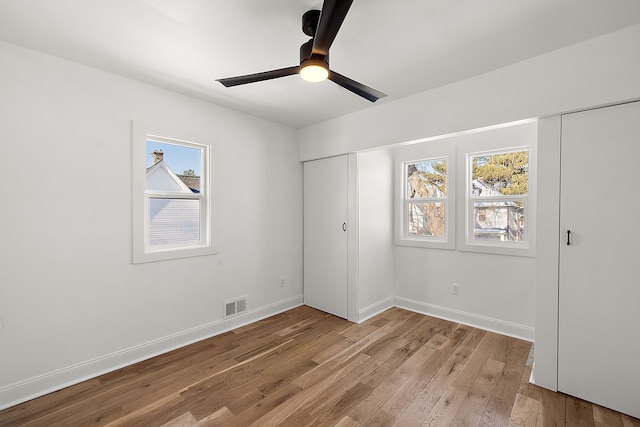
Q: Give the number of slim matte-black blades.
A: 3